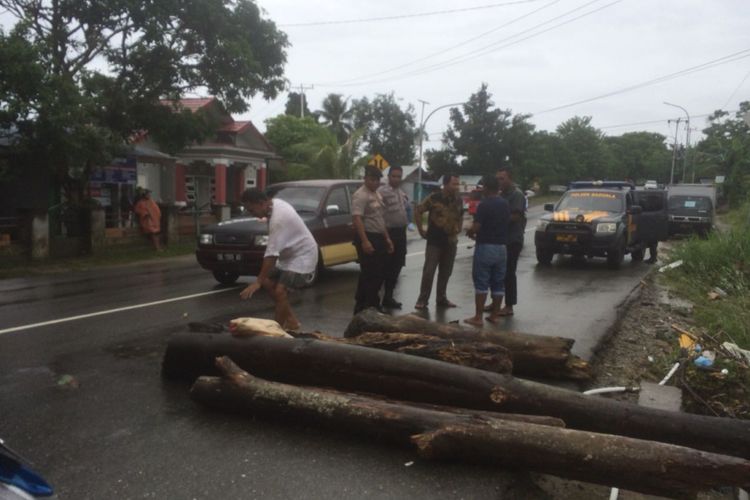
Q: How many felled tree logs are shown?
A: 5